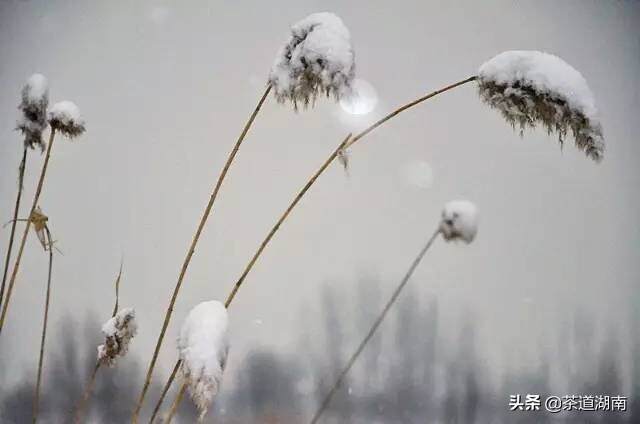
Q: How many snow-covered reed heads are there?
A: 7